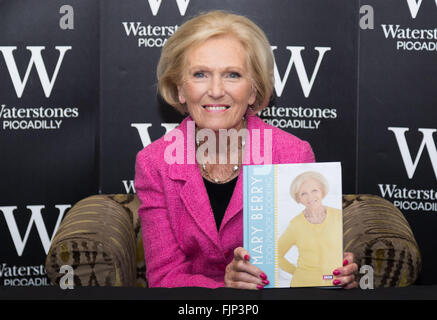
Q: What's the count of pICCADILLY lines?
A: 6